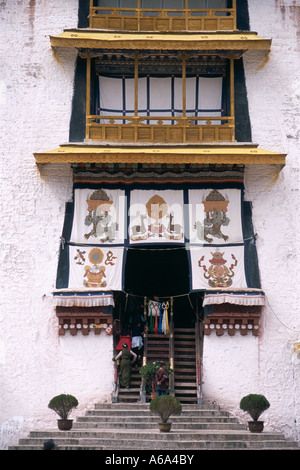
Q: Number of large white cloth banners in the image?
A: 5